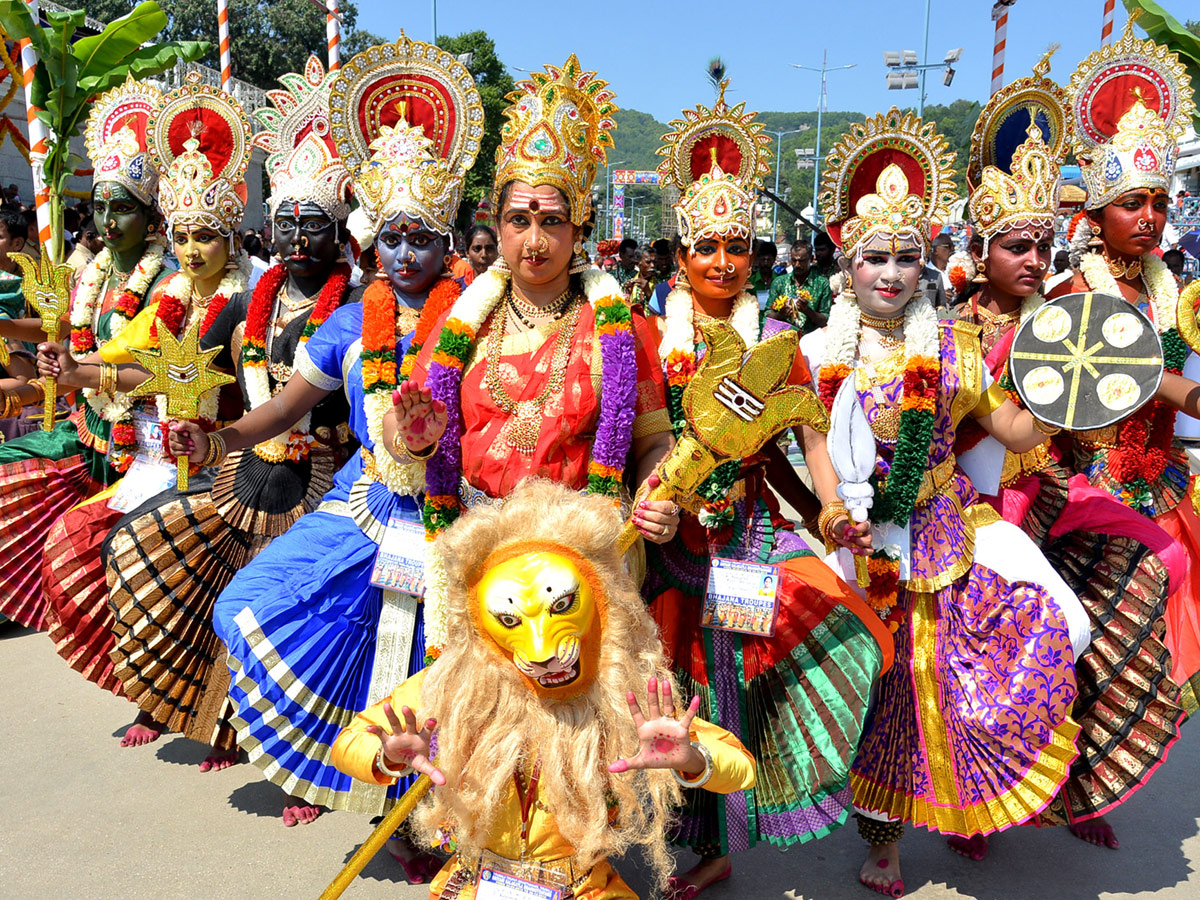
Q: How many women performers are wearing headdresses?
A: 9